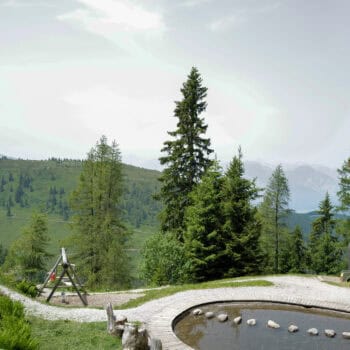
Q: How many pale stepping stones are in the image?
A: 10